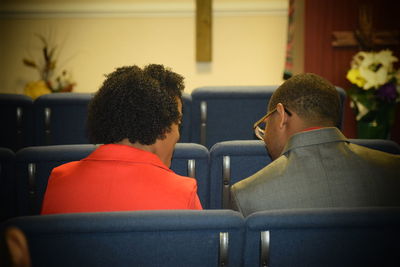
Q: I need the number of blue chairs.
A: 8